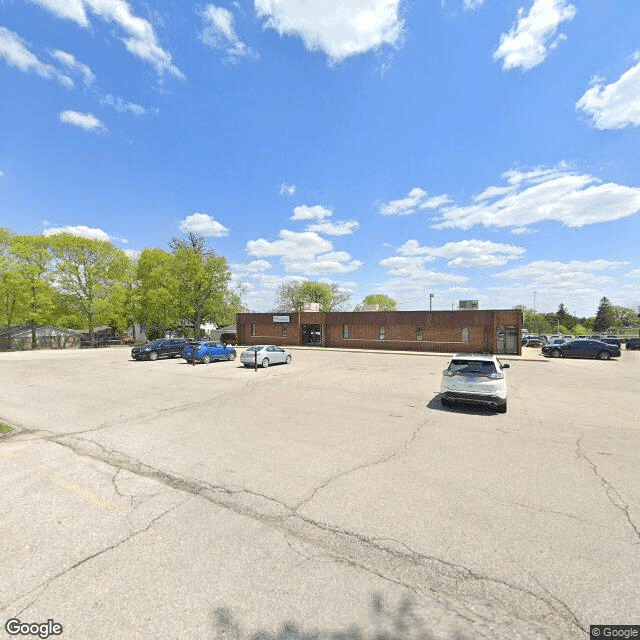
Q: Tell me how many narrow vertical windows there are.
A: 6